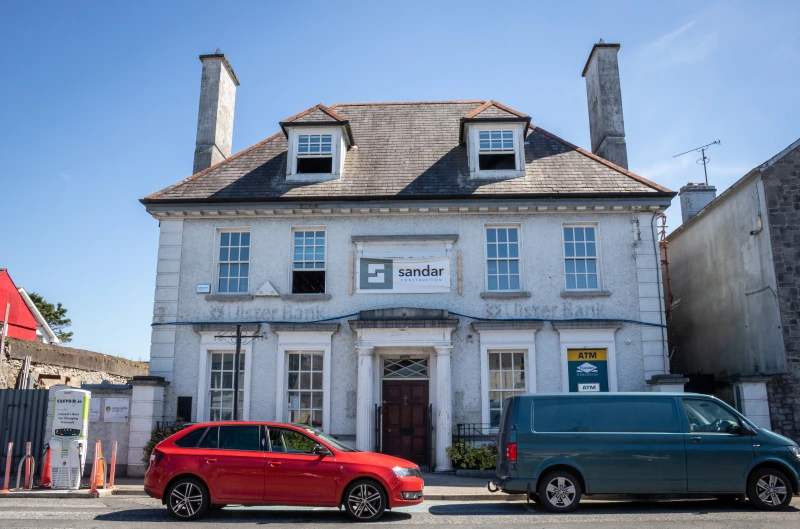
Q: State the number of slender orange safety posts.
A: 4